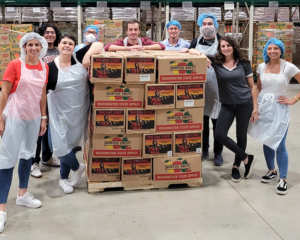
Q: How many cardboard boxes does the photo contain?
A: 15